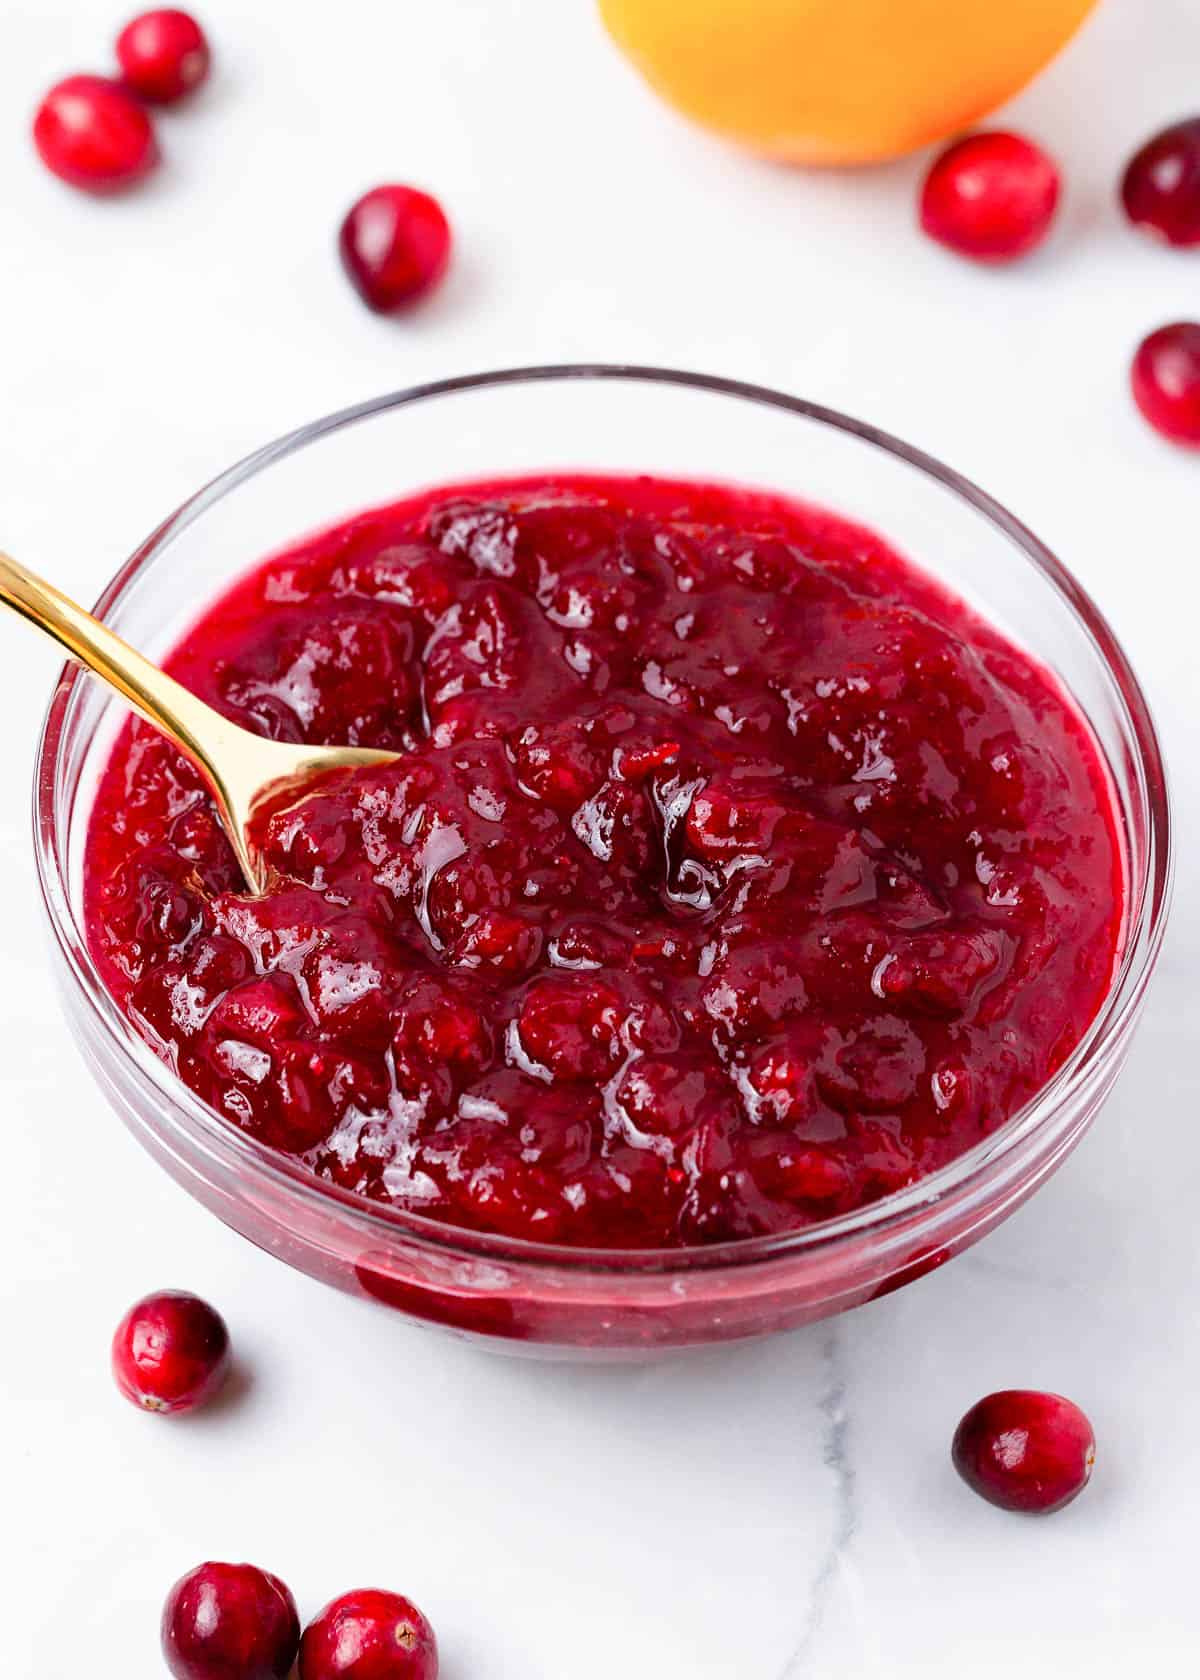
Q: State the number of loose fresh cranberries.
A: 10